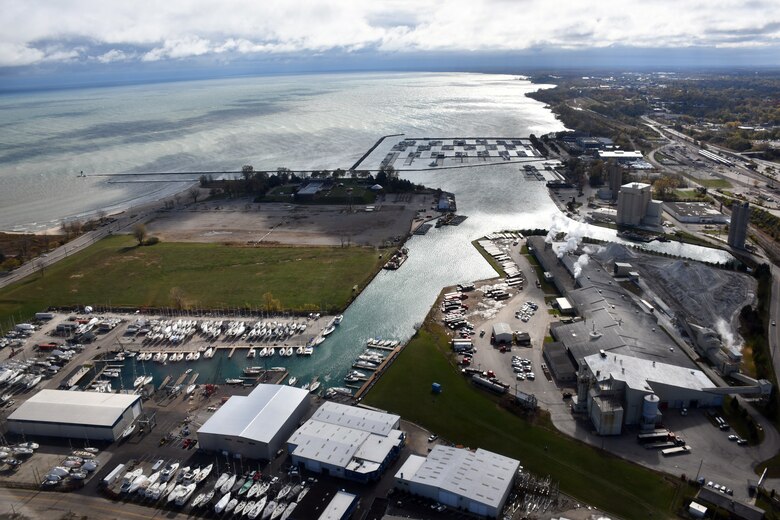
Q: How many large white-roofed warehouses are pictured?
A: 4